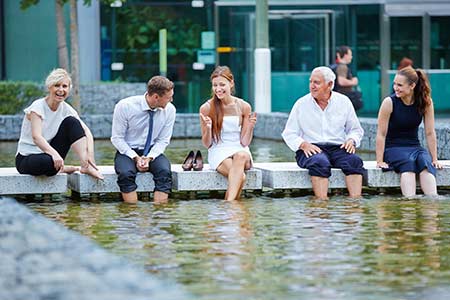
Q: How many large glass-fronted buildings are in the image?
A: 1